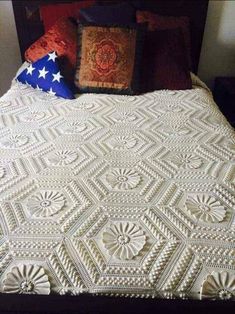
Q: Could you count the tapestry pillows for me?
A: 1